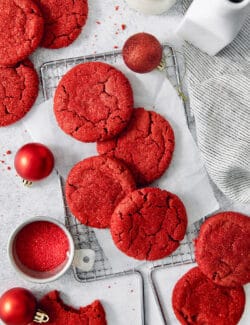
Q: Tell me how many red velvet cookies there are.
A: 10